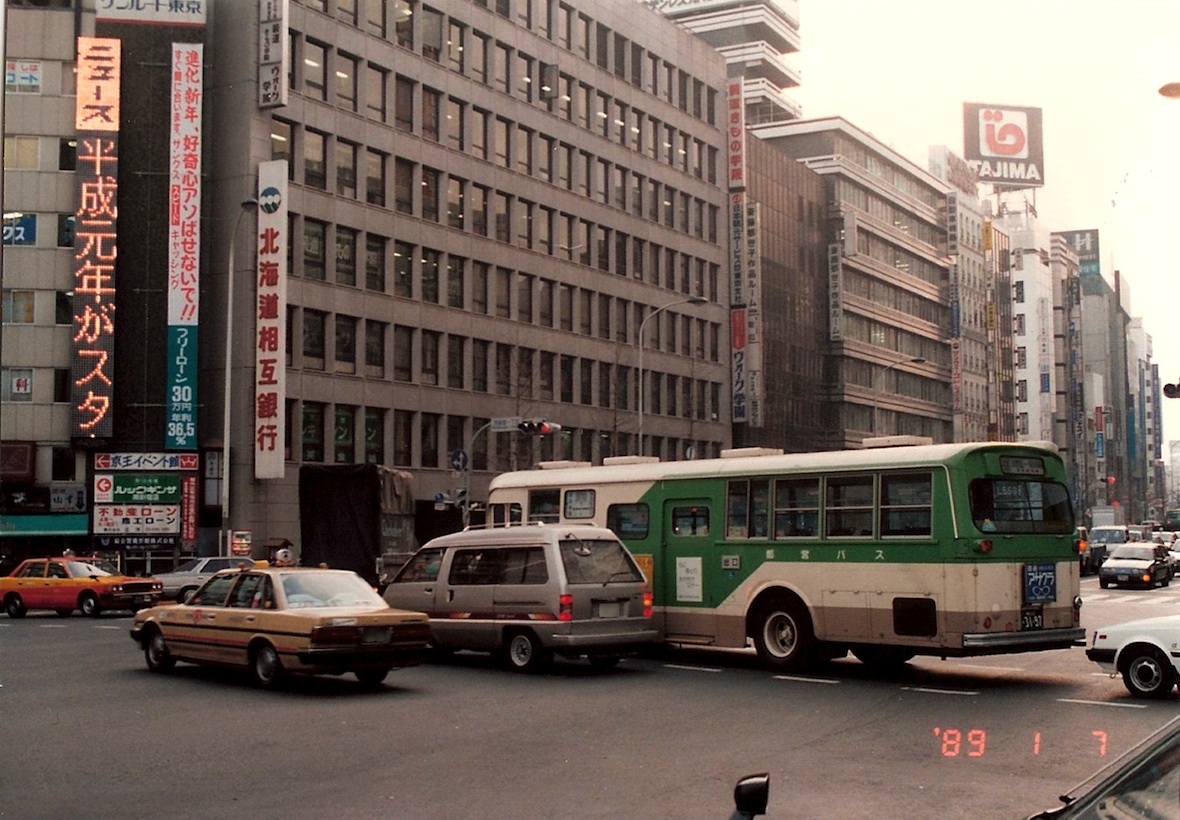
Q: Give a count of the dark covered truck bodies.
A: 1